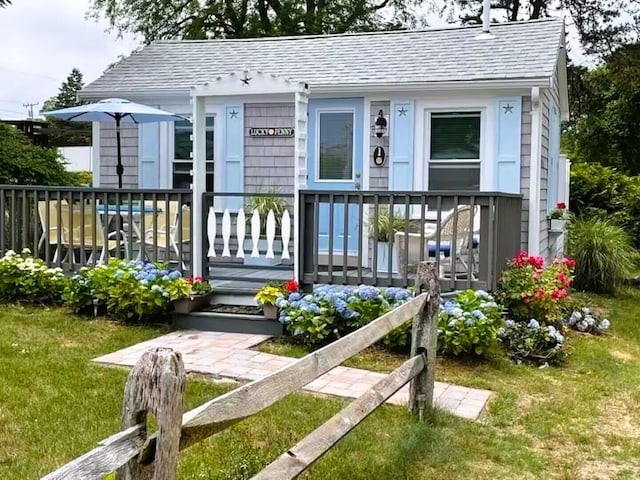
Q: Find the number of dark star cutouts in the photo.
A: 4